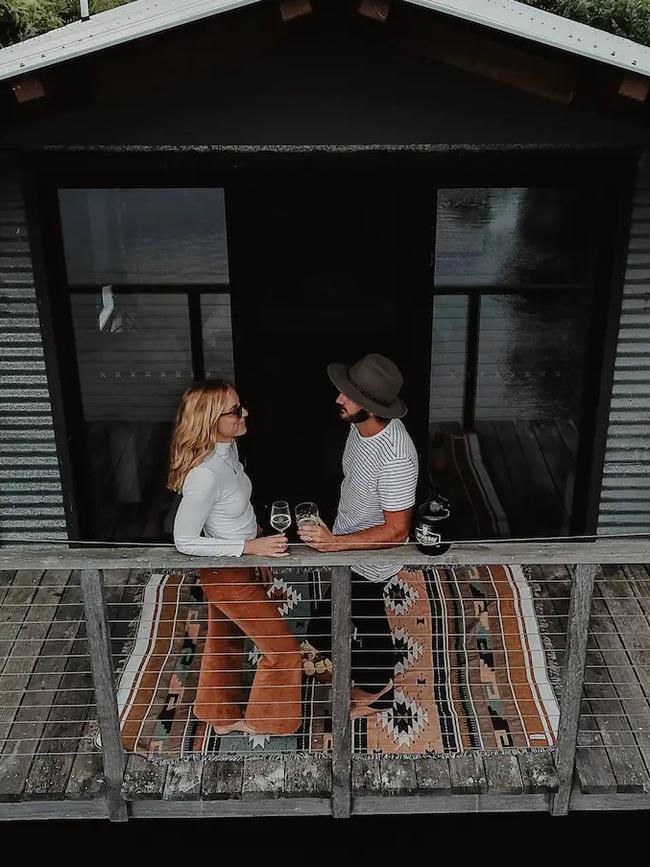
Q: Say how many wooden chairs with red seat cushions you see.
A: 0